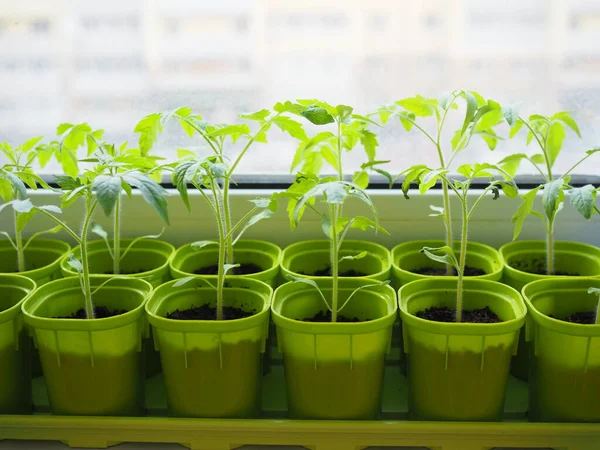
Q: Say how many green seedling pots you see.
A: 12